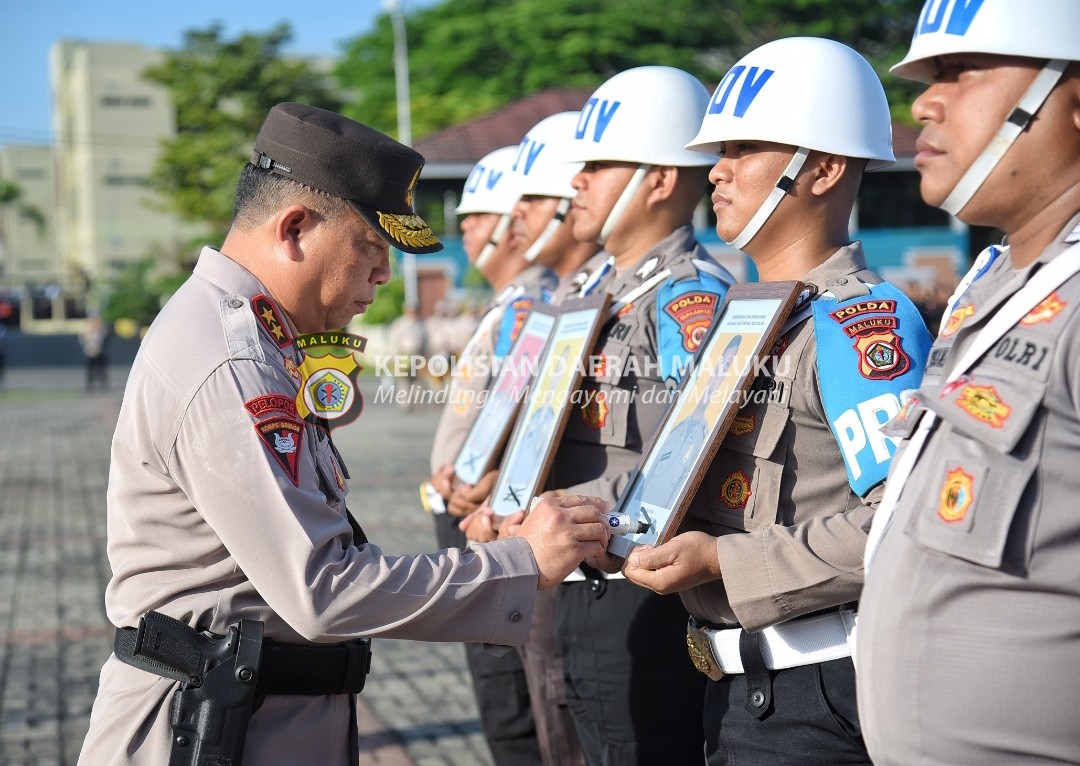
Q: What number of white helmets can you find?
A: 5